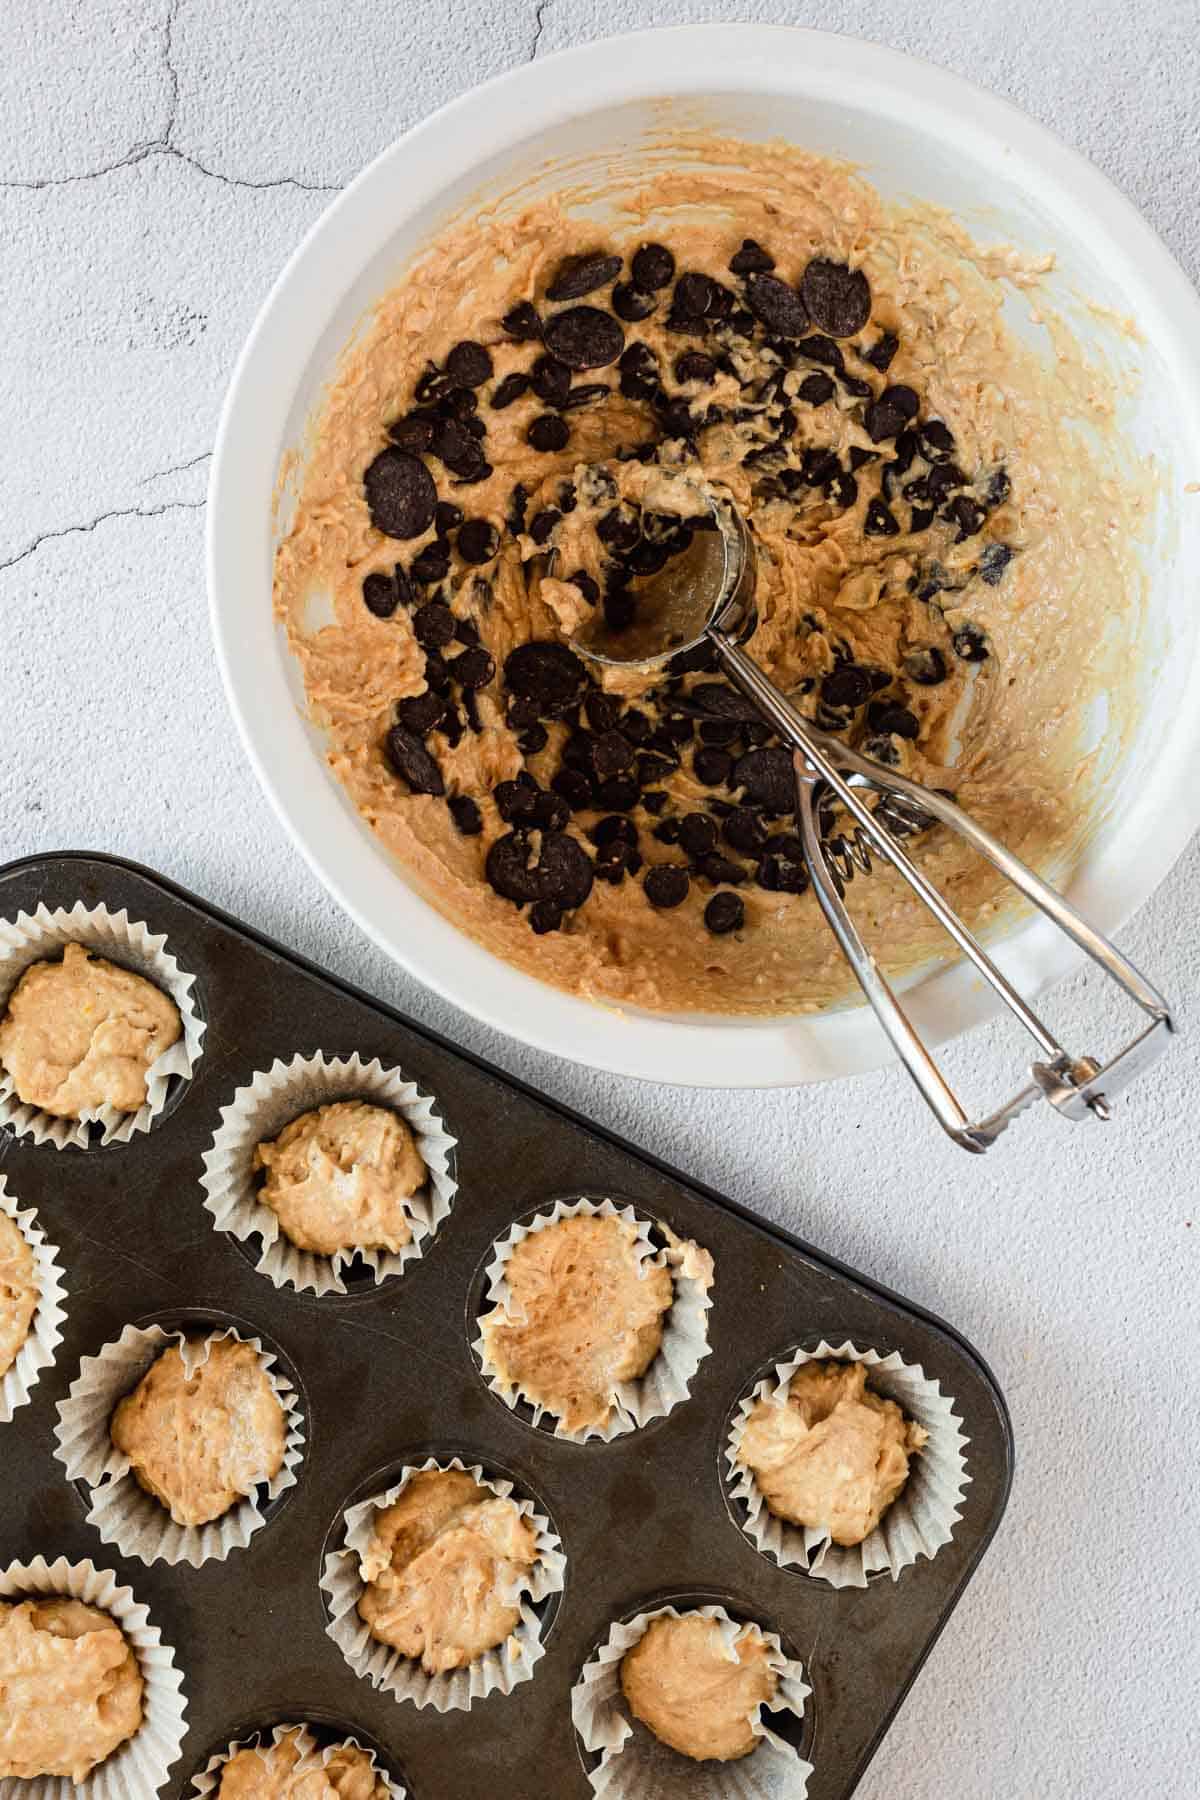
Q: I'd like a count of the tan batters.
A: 10